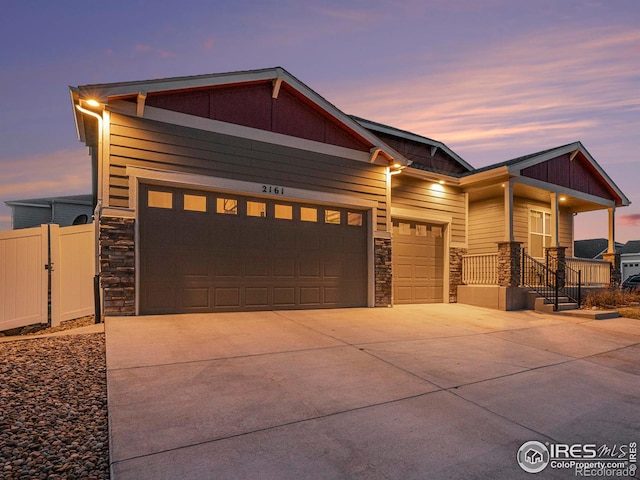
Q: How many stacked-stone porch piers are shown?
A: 3